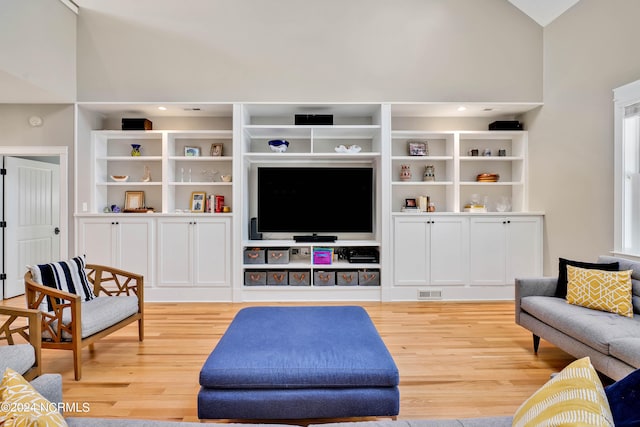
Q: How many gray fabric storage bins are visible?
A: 8